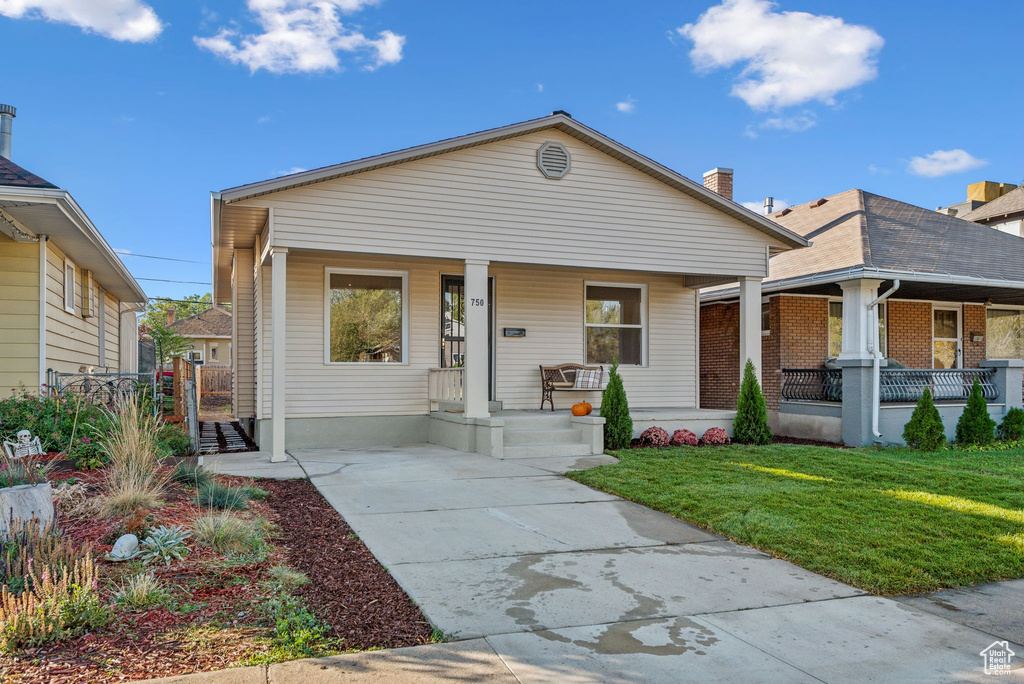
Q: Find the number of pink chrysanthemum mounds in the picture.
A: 3